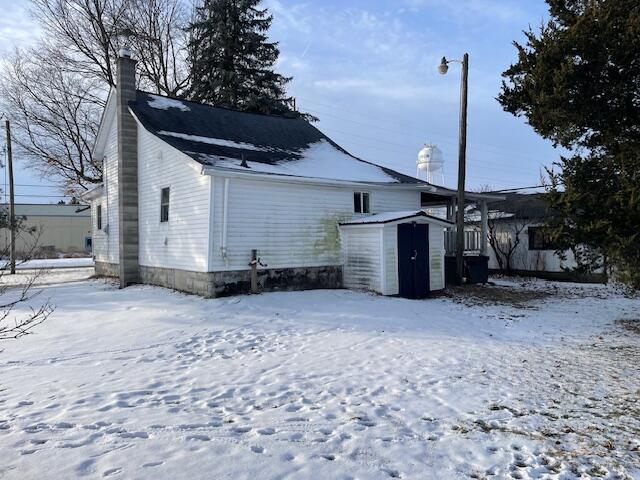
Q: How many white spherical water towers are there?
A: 1